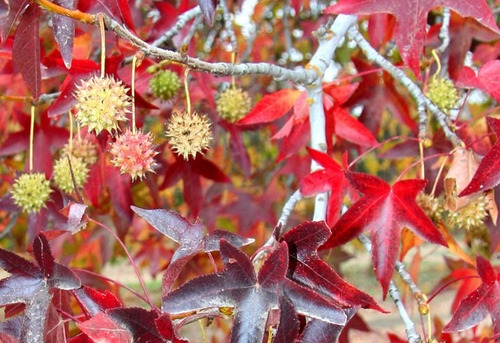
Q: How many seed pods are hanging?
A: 11